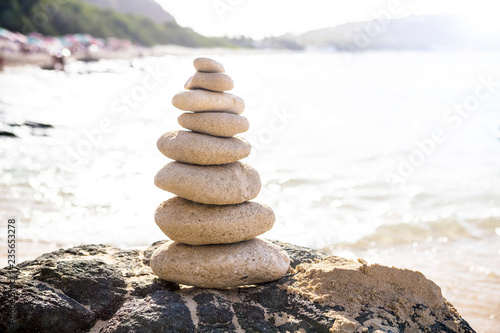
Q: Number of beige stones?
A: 8